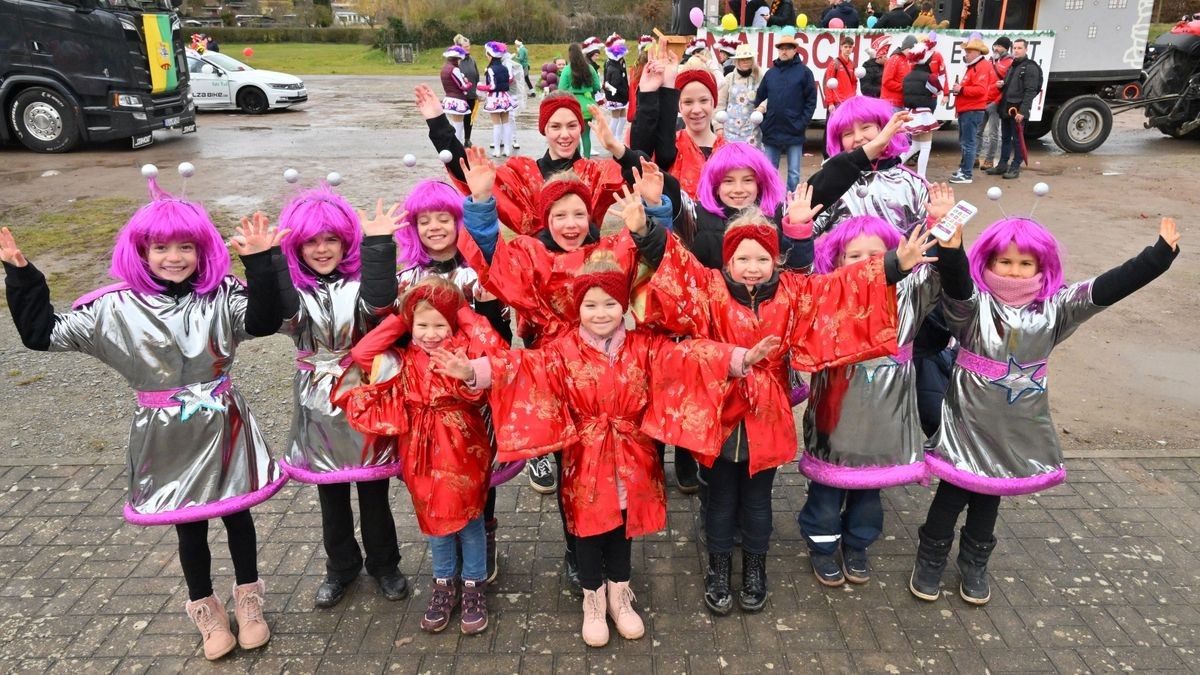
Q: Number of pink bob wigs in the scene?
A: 7